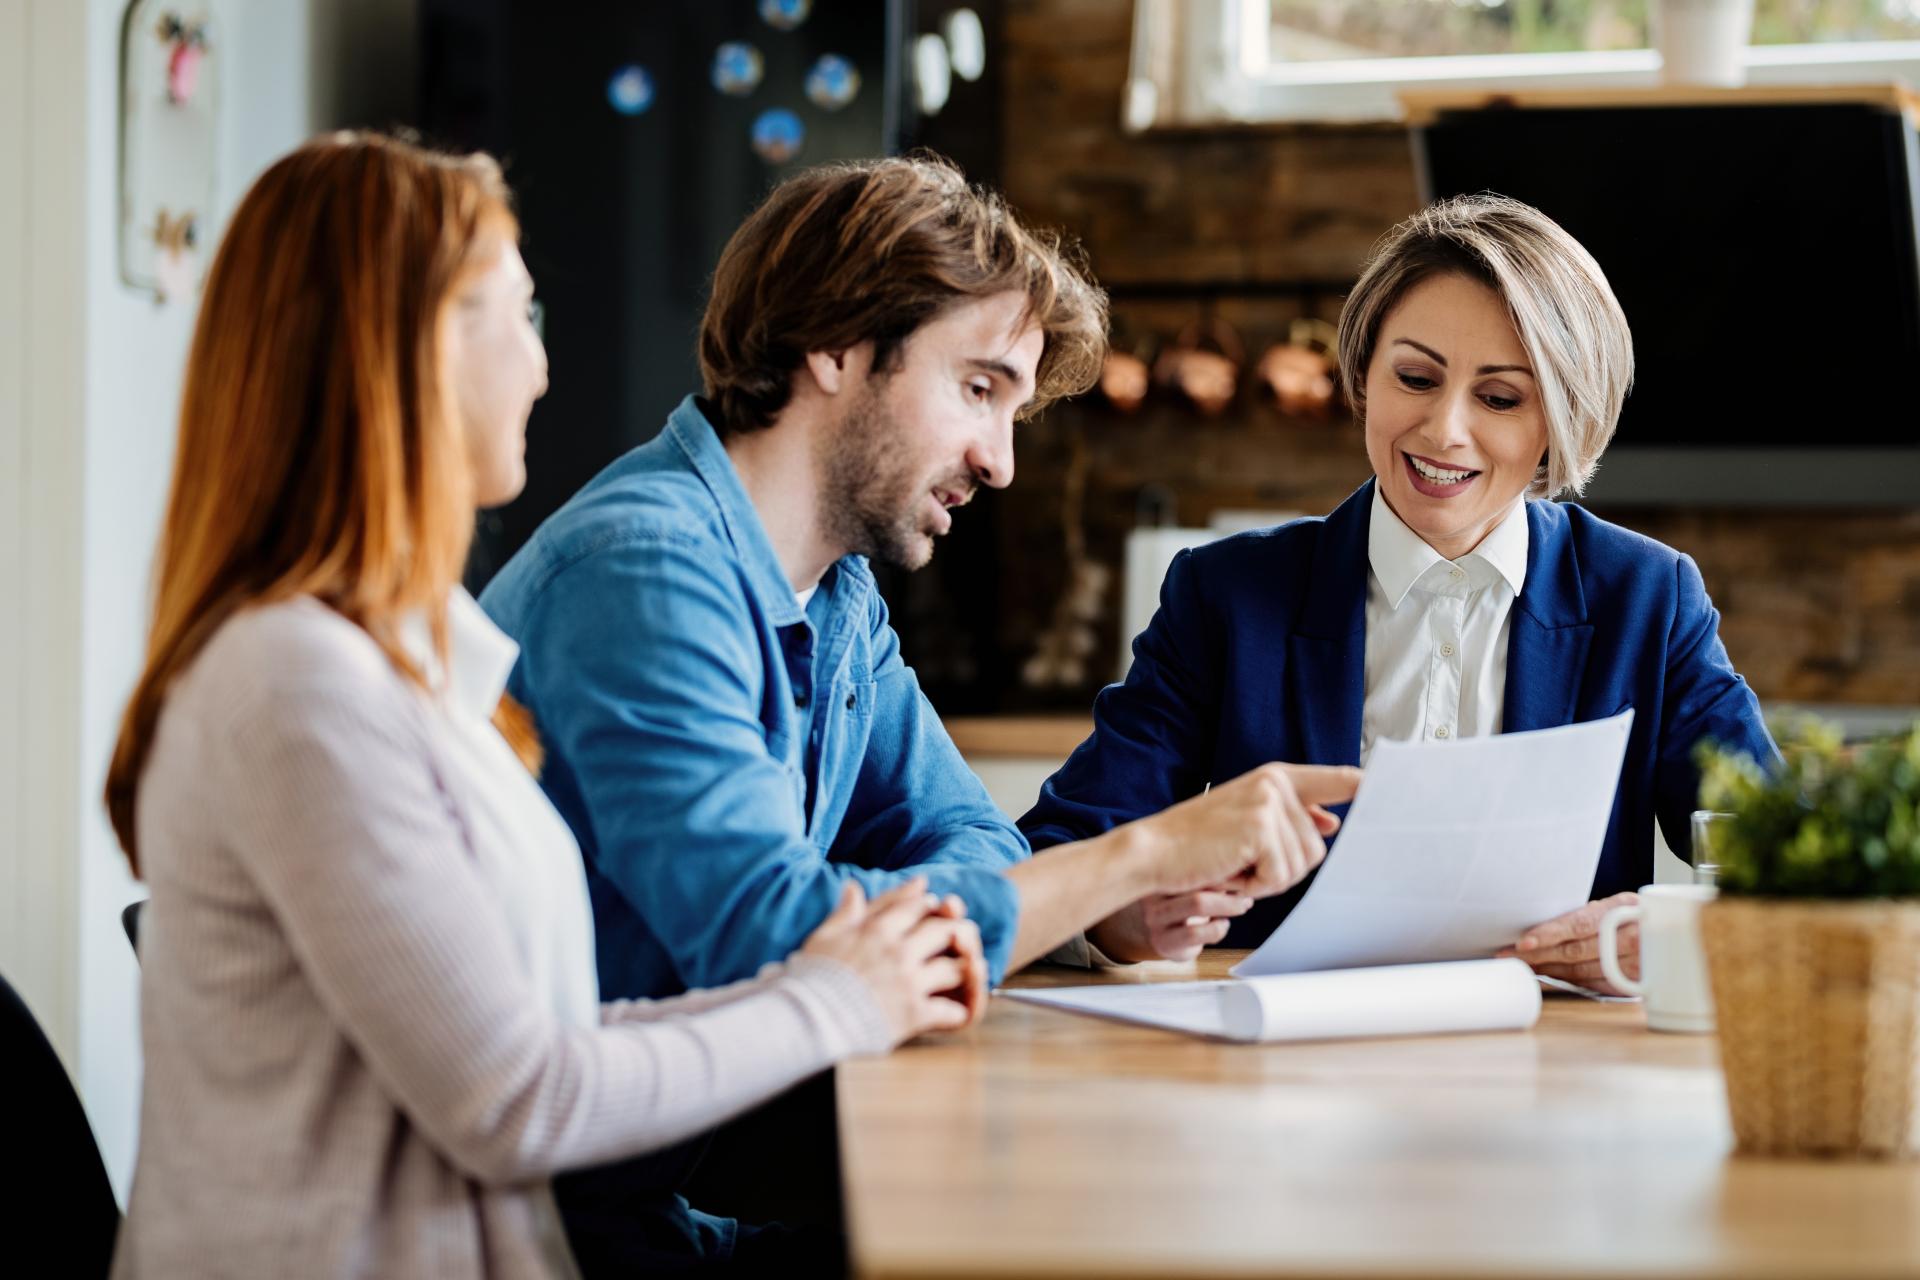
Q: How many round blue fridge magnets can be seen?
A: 5